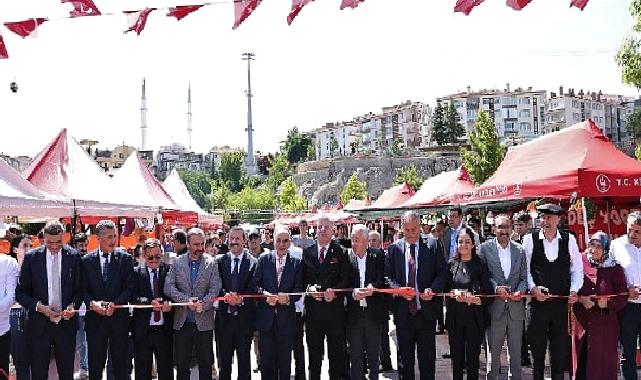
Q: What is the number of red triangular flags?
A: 11